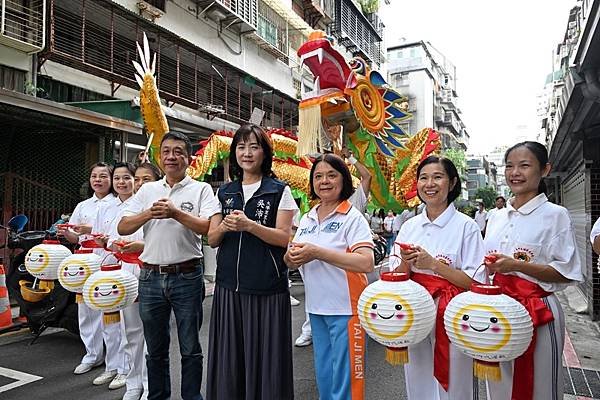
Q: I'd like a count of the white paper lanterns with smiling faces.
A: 5